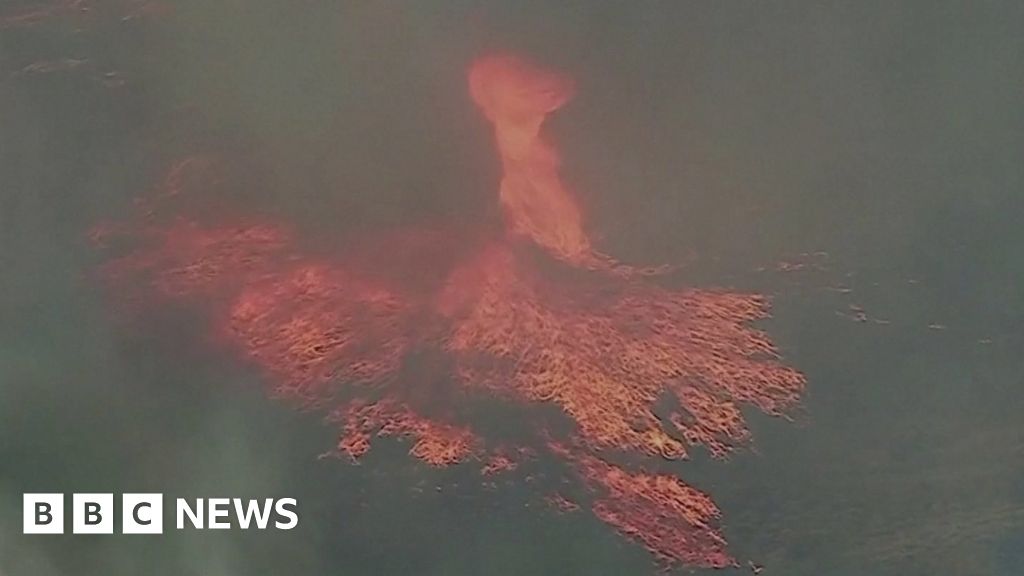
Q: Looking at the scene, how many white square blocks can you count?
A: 3